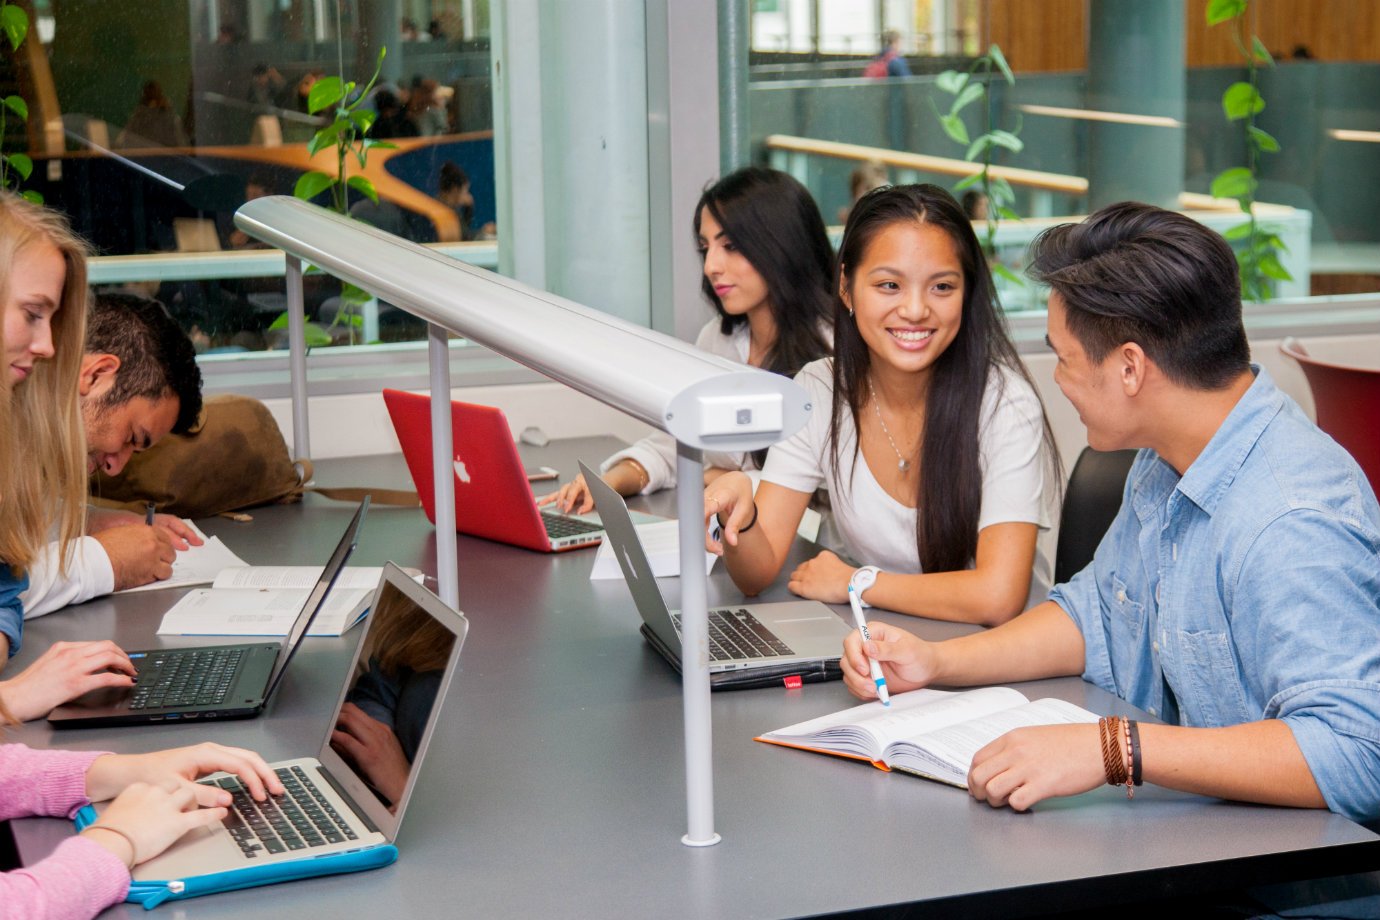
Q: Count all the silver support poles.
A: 3